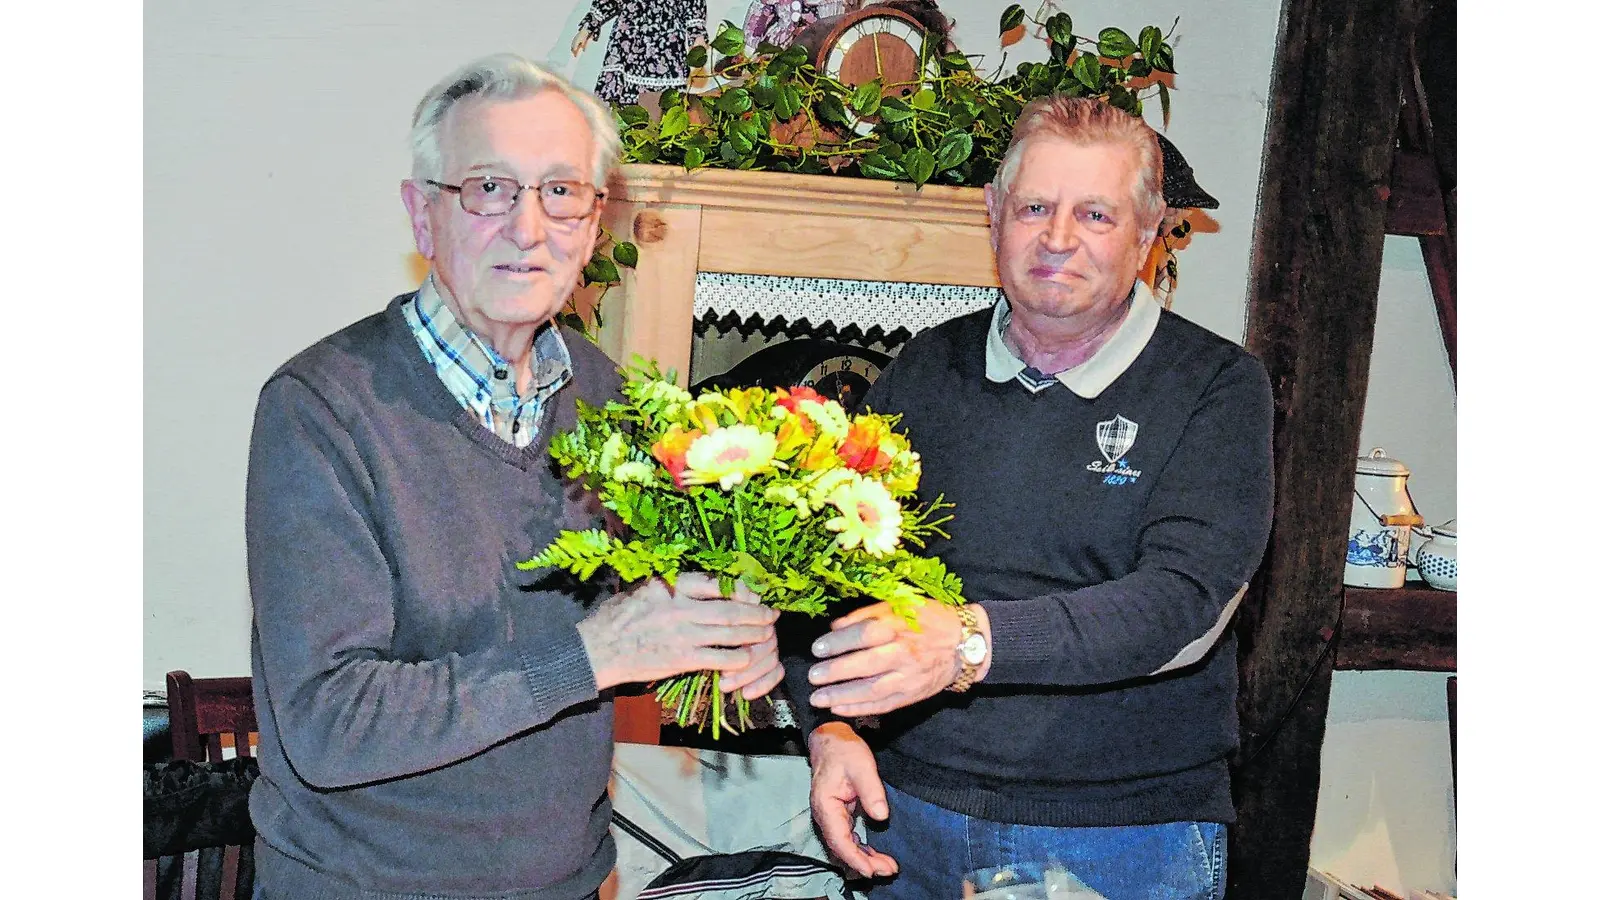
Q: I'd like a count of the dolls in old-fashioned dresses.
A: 2